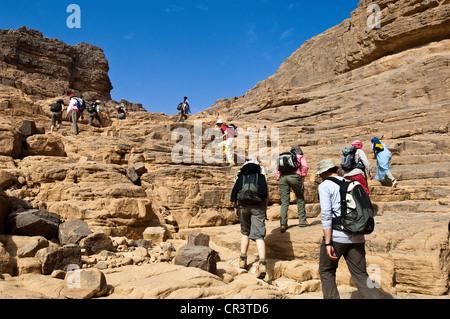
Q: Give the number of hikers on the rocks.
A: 11